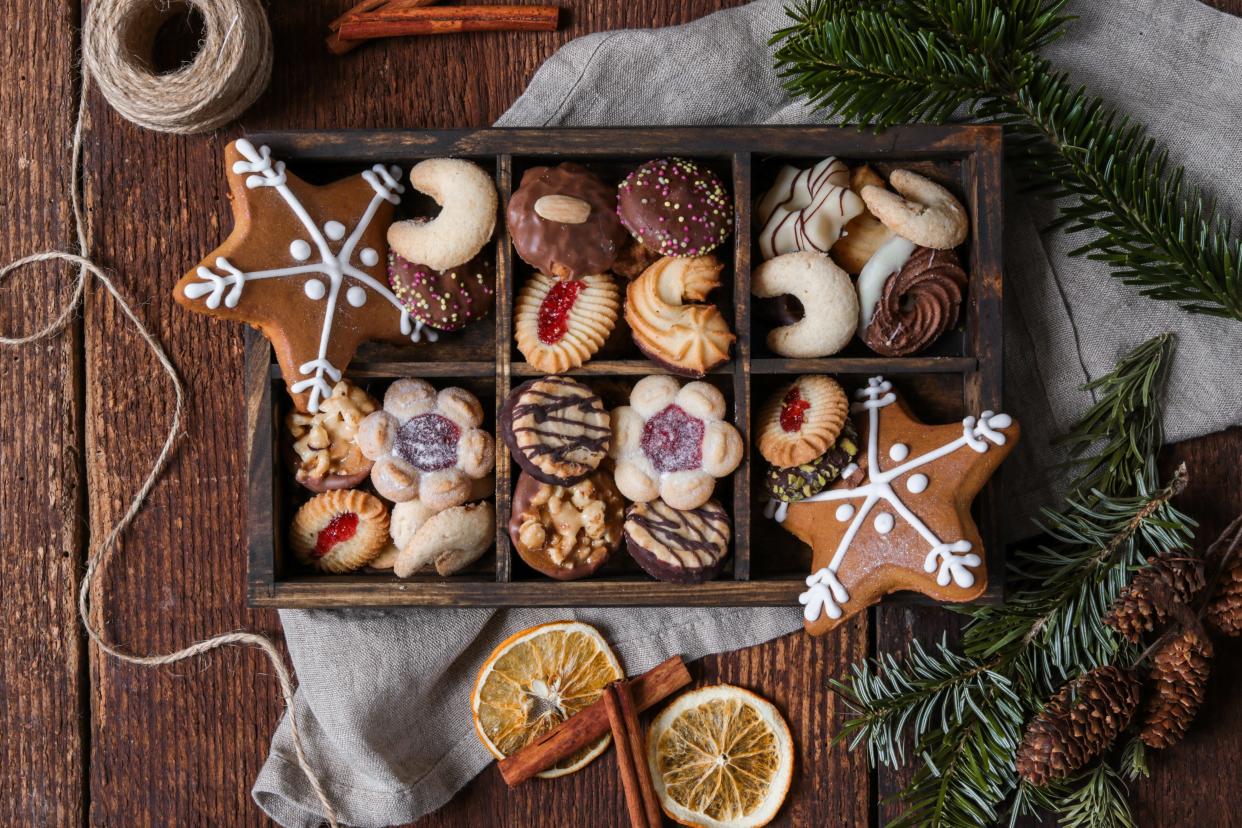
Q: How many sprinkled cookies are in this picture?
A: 2